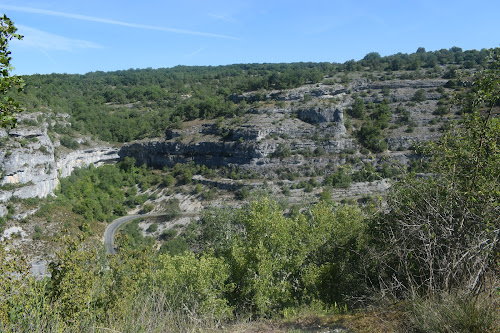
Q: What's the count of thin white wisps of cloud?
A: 2